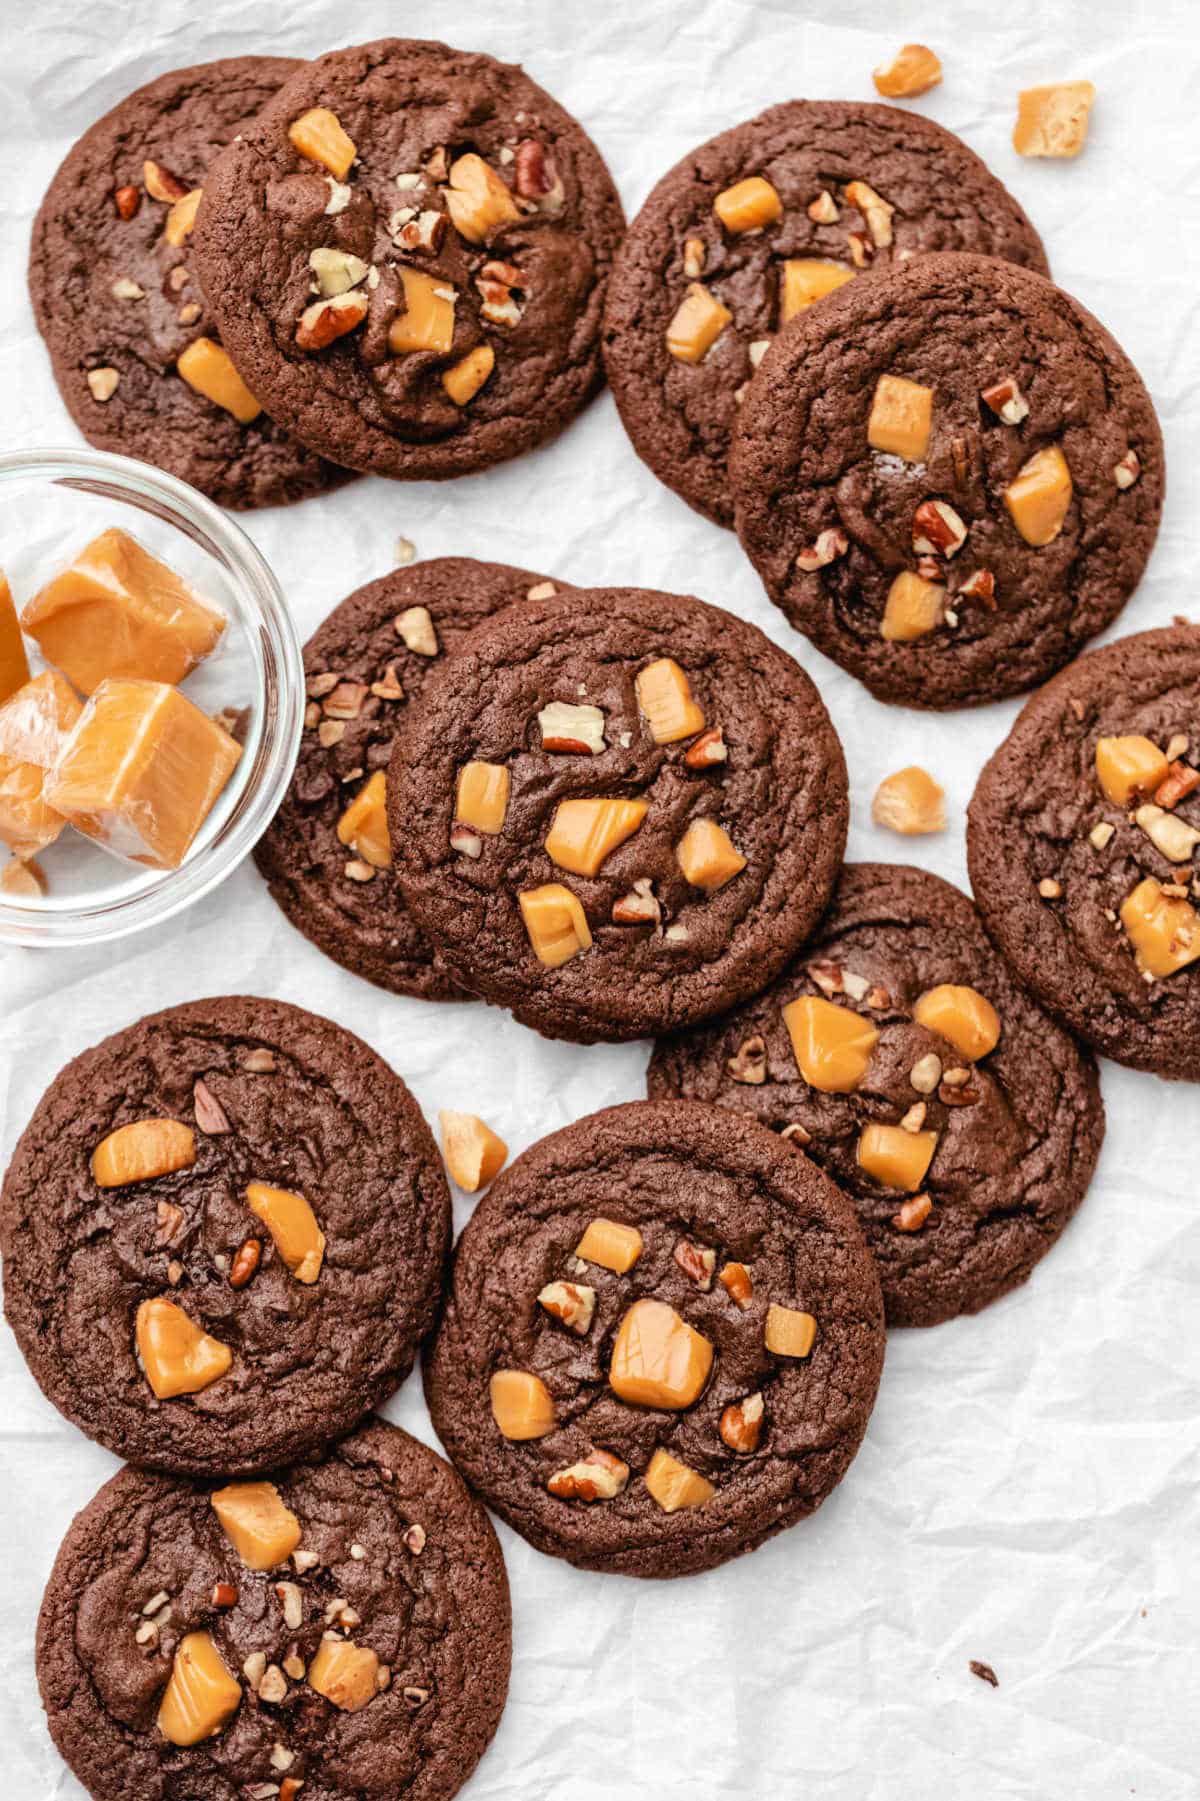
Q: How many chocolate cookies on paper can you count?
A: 11